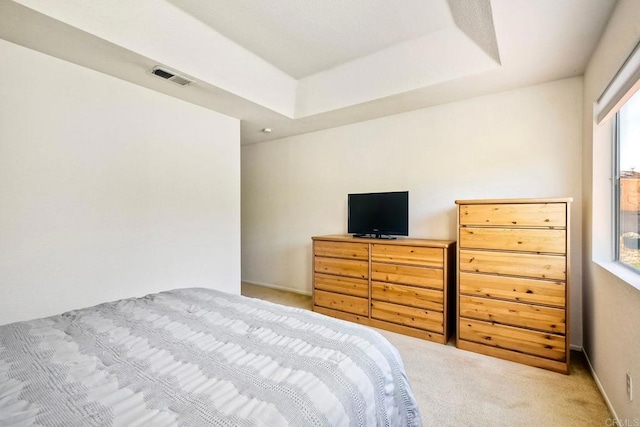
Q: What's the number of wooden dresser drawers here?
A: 14